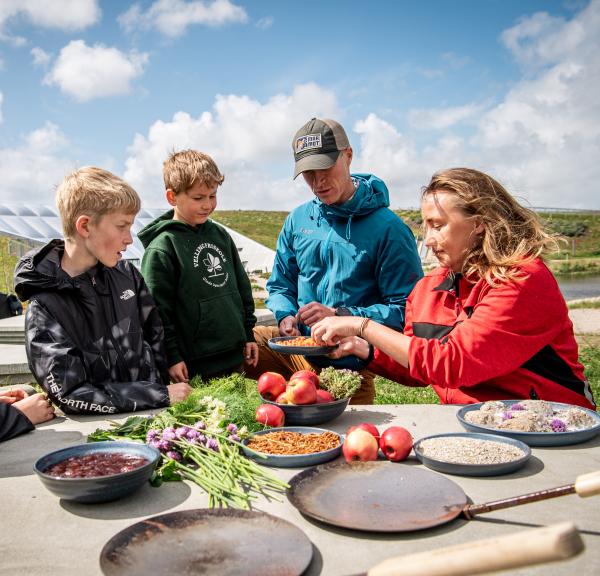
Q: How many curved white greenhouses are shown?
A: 1